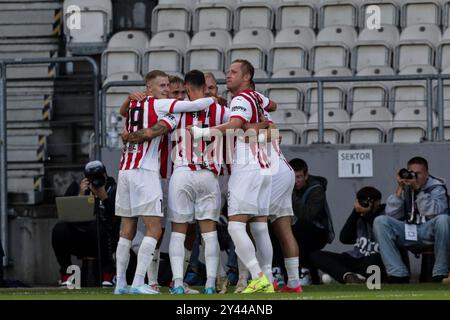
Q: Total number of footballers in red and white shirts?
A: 6